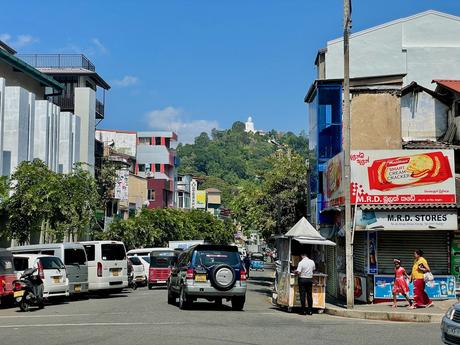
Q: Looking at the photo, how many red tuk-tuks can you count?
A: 2